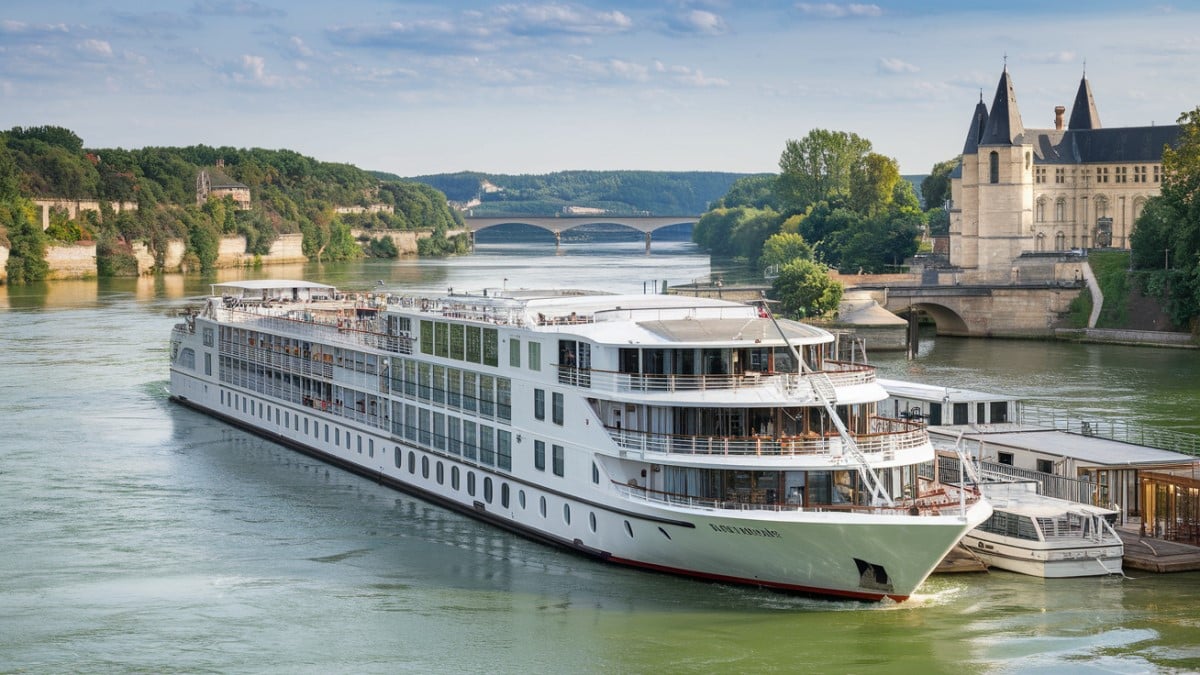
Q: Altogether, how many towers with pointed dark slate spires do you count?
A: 3